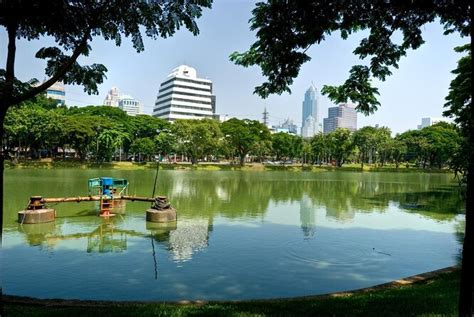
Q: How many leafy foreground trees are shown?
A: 2